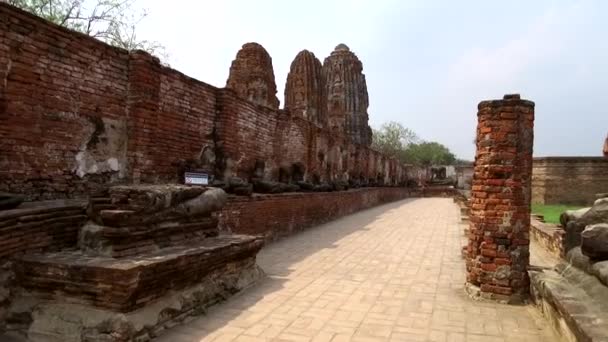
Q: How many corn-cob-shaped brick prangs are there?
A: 3